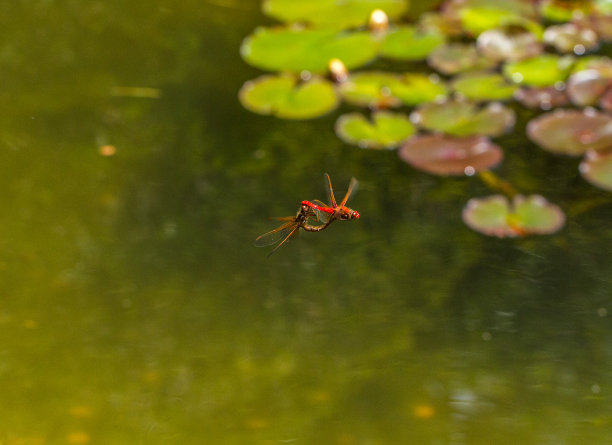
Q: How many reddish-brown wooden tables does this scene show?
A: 0